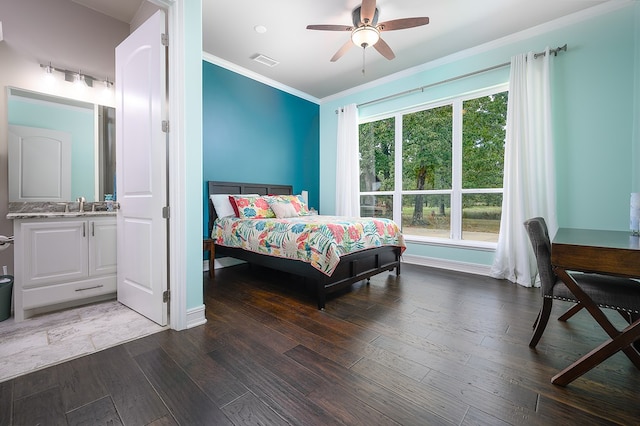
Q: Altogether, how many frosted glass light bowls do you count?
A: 1